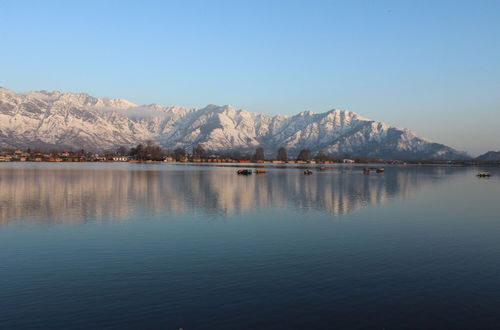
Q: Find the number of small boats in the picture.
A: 6